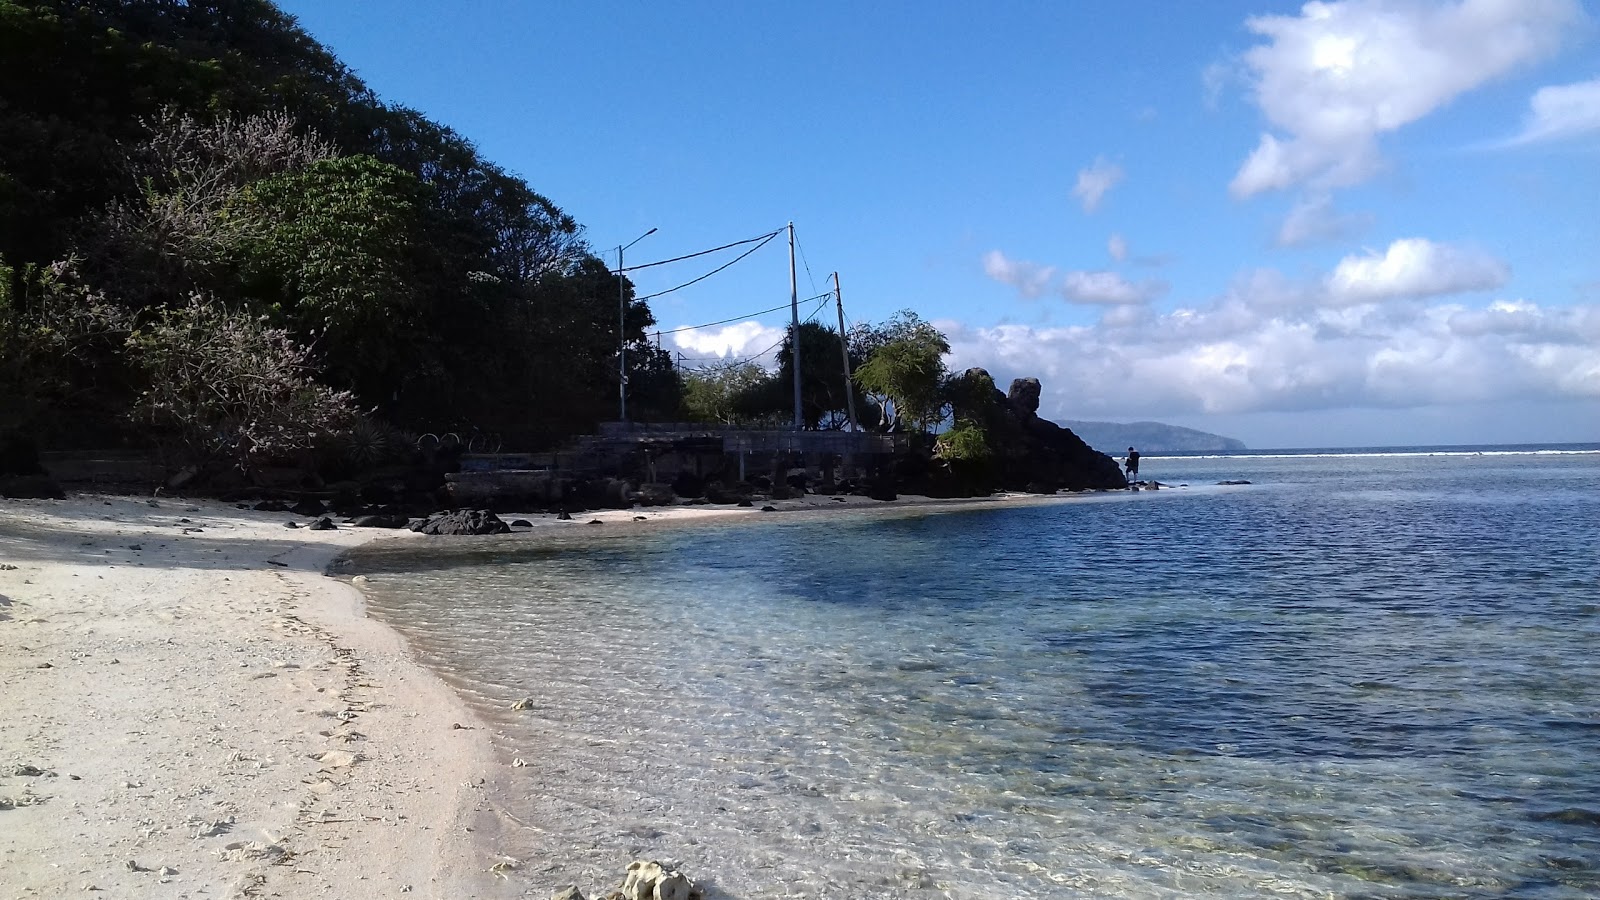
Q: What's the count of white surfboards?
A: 0